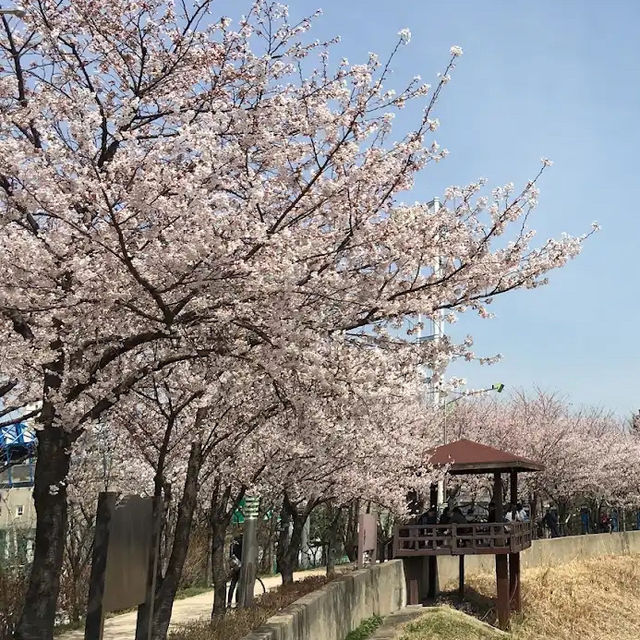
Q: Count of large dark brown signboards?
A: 1